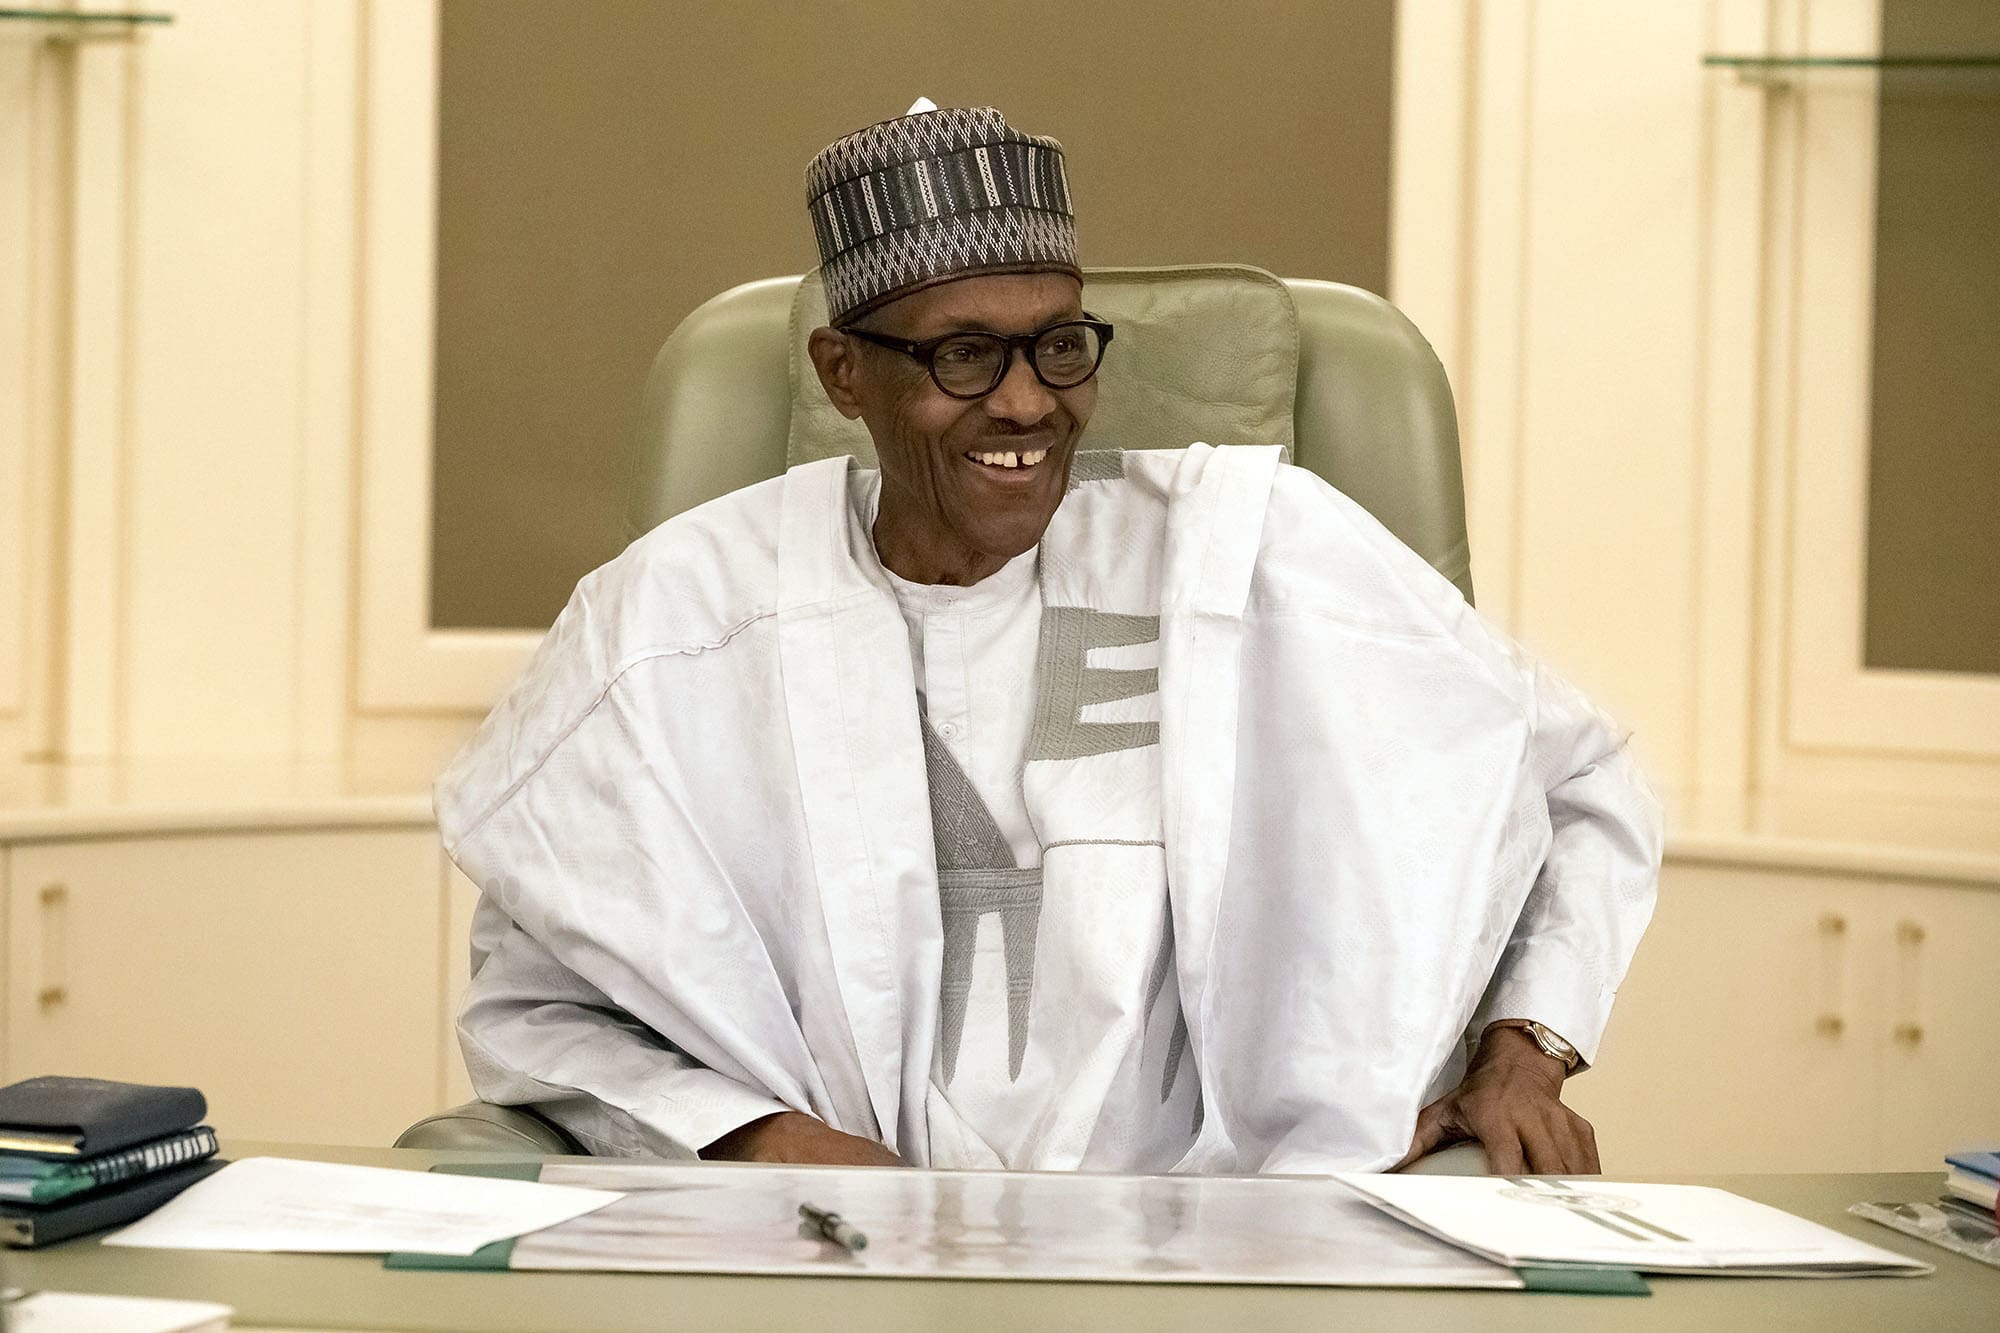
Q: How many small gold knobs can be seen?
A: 6